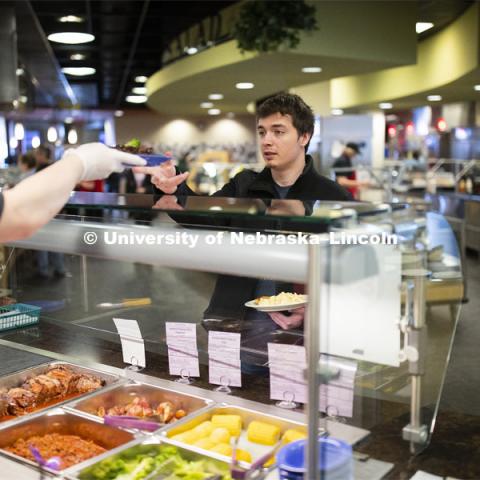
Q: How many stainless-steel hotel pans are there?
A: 5